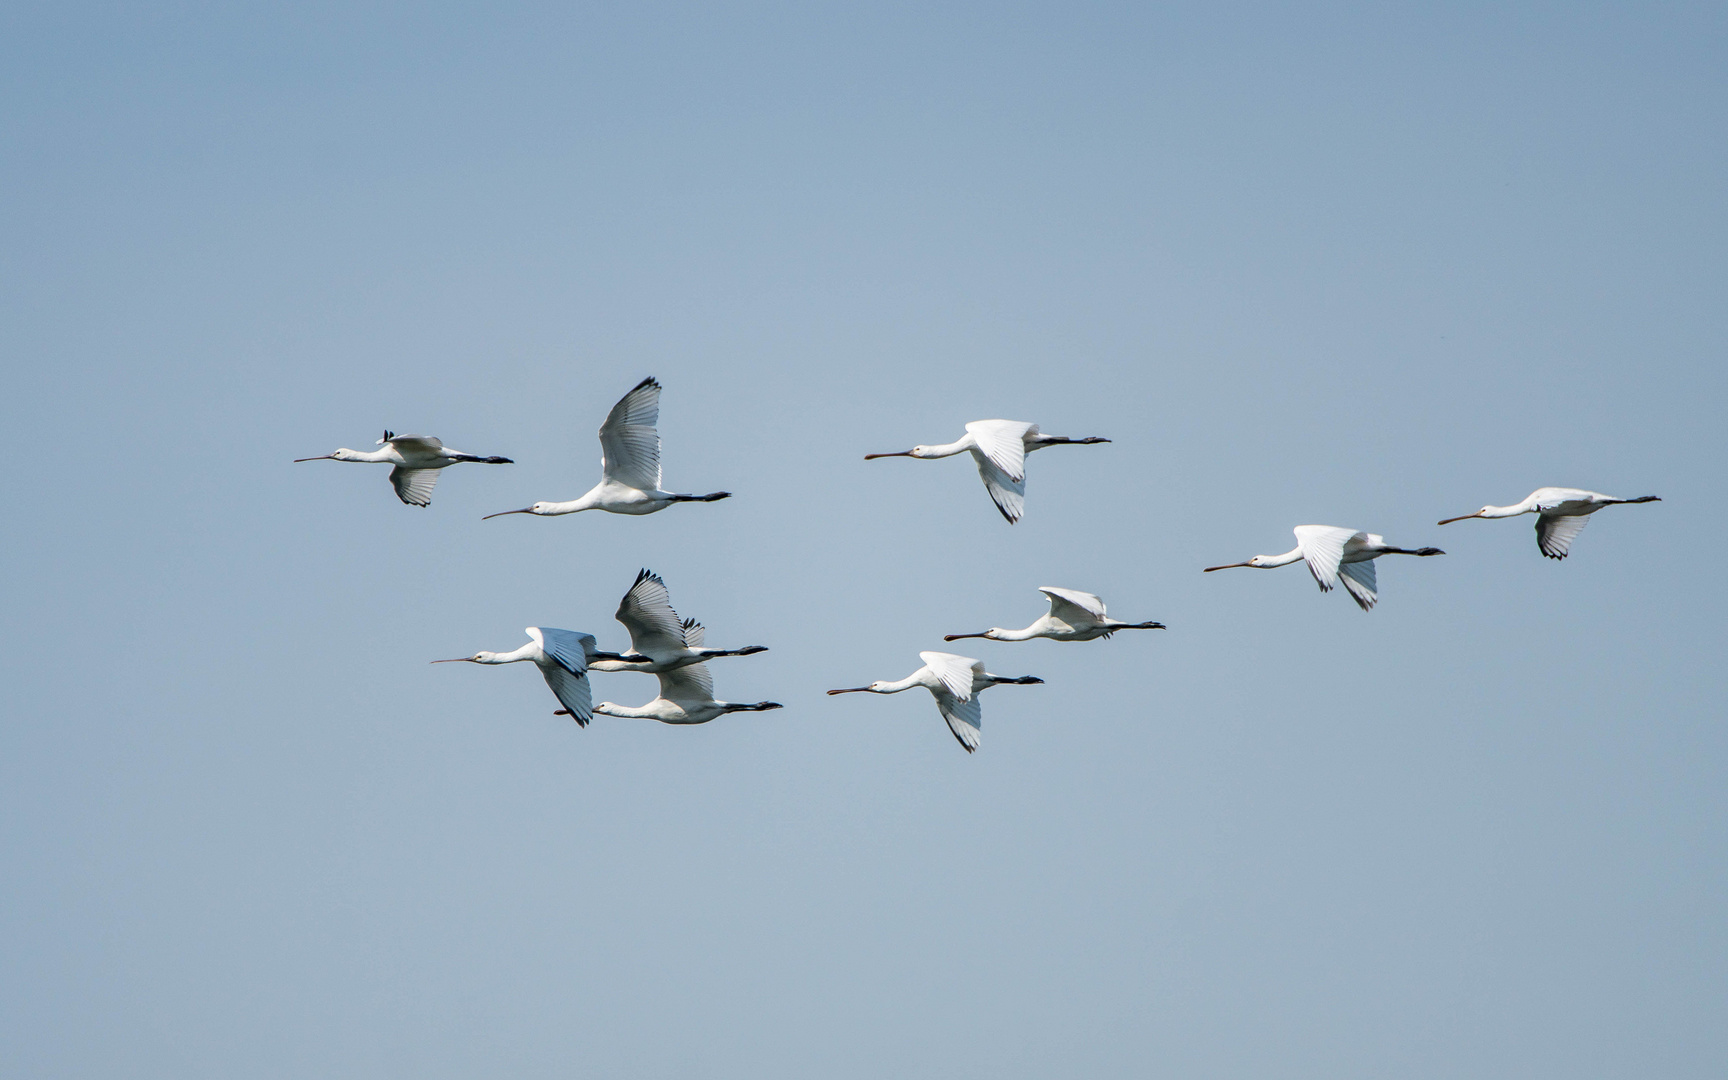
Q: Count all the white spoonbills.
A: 10